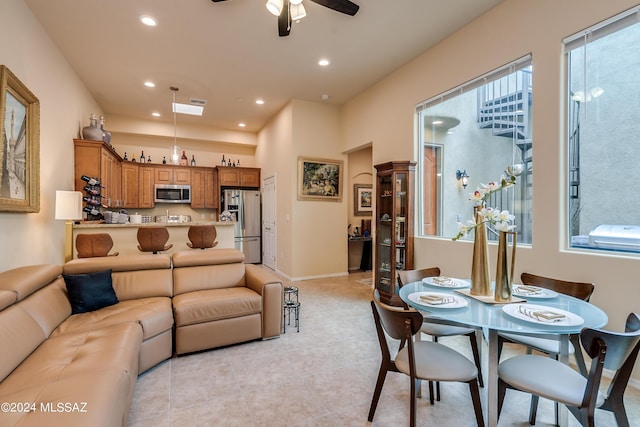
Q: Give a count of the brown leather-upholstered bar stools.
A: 3